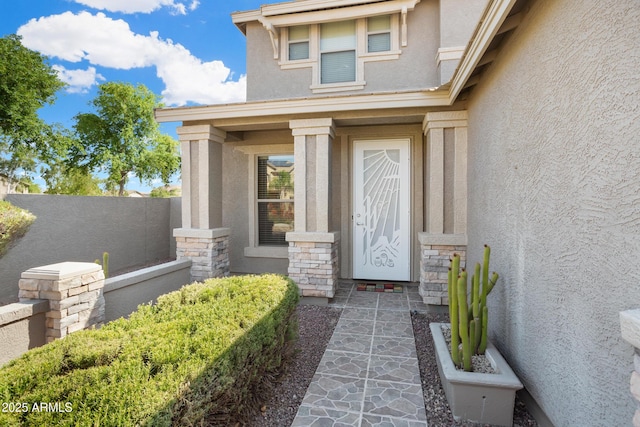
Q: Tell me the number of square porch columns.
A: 3